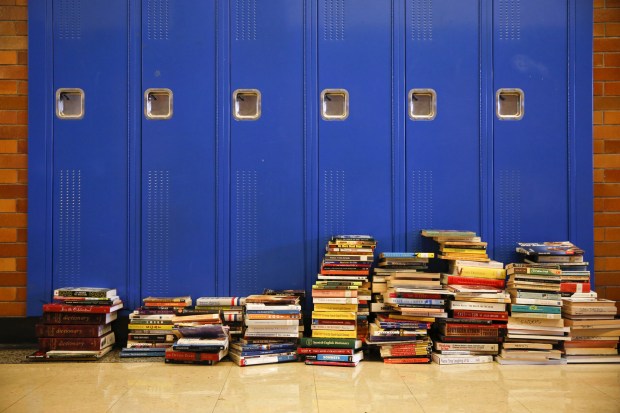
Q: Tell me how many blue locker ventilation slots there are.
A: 12